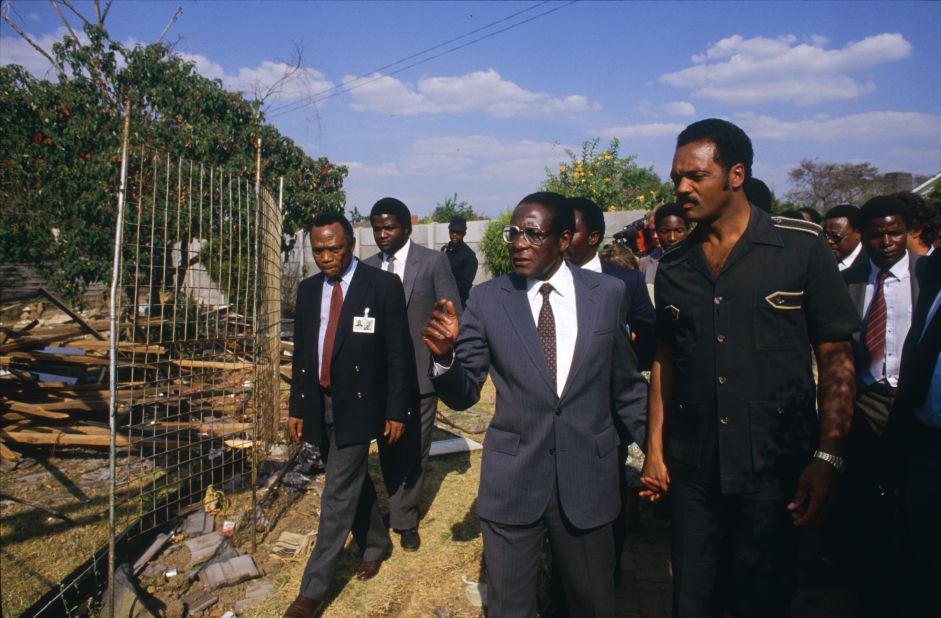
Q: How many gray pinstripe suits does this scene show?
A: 1